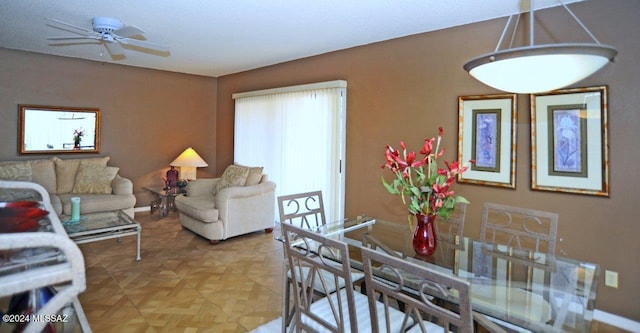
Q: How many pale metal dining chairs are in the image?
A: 5